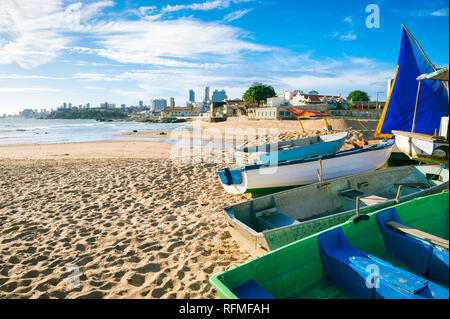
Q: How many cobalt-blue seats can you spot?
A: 3